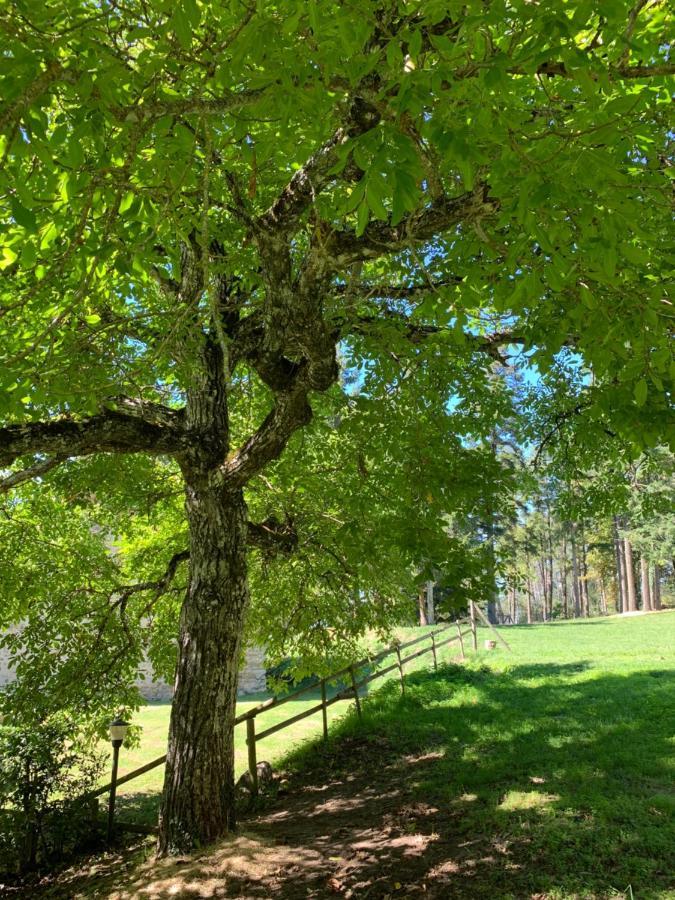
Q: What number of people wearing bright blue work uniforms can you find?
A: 0